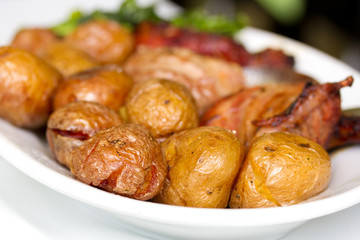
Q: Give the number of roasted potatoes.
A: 10